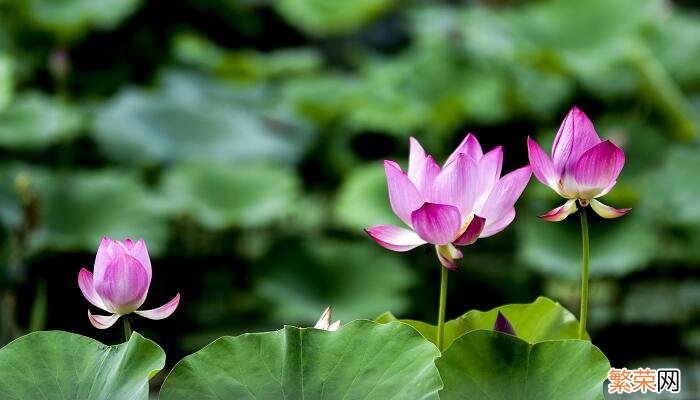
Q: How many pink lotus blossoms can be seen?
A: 3